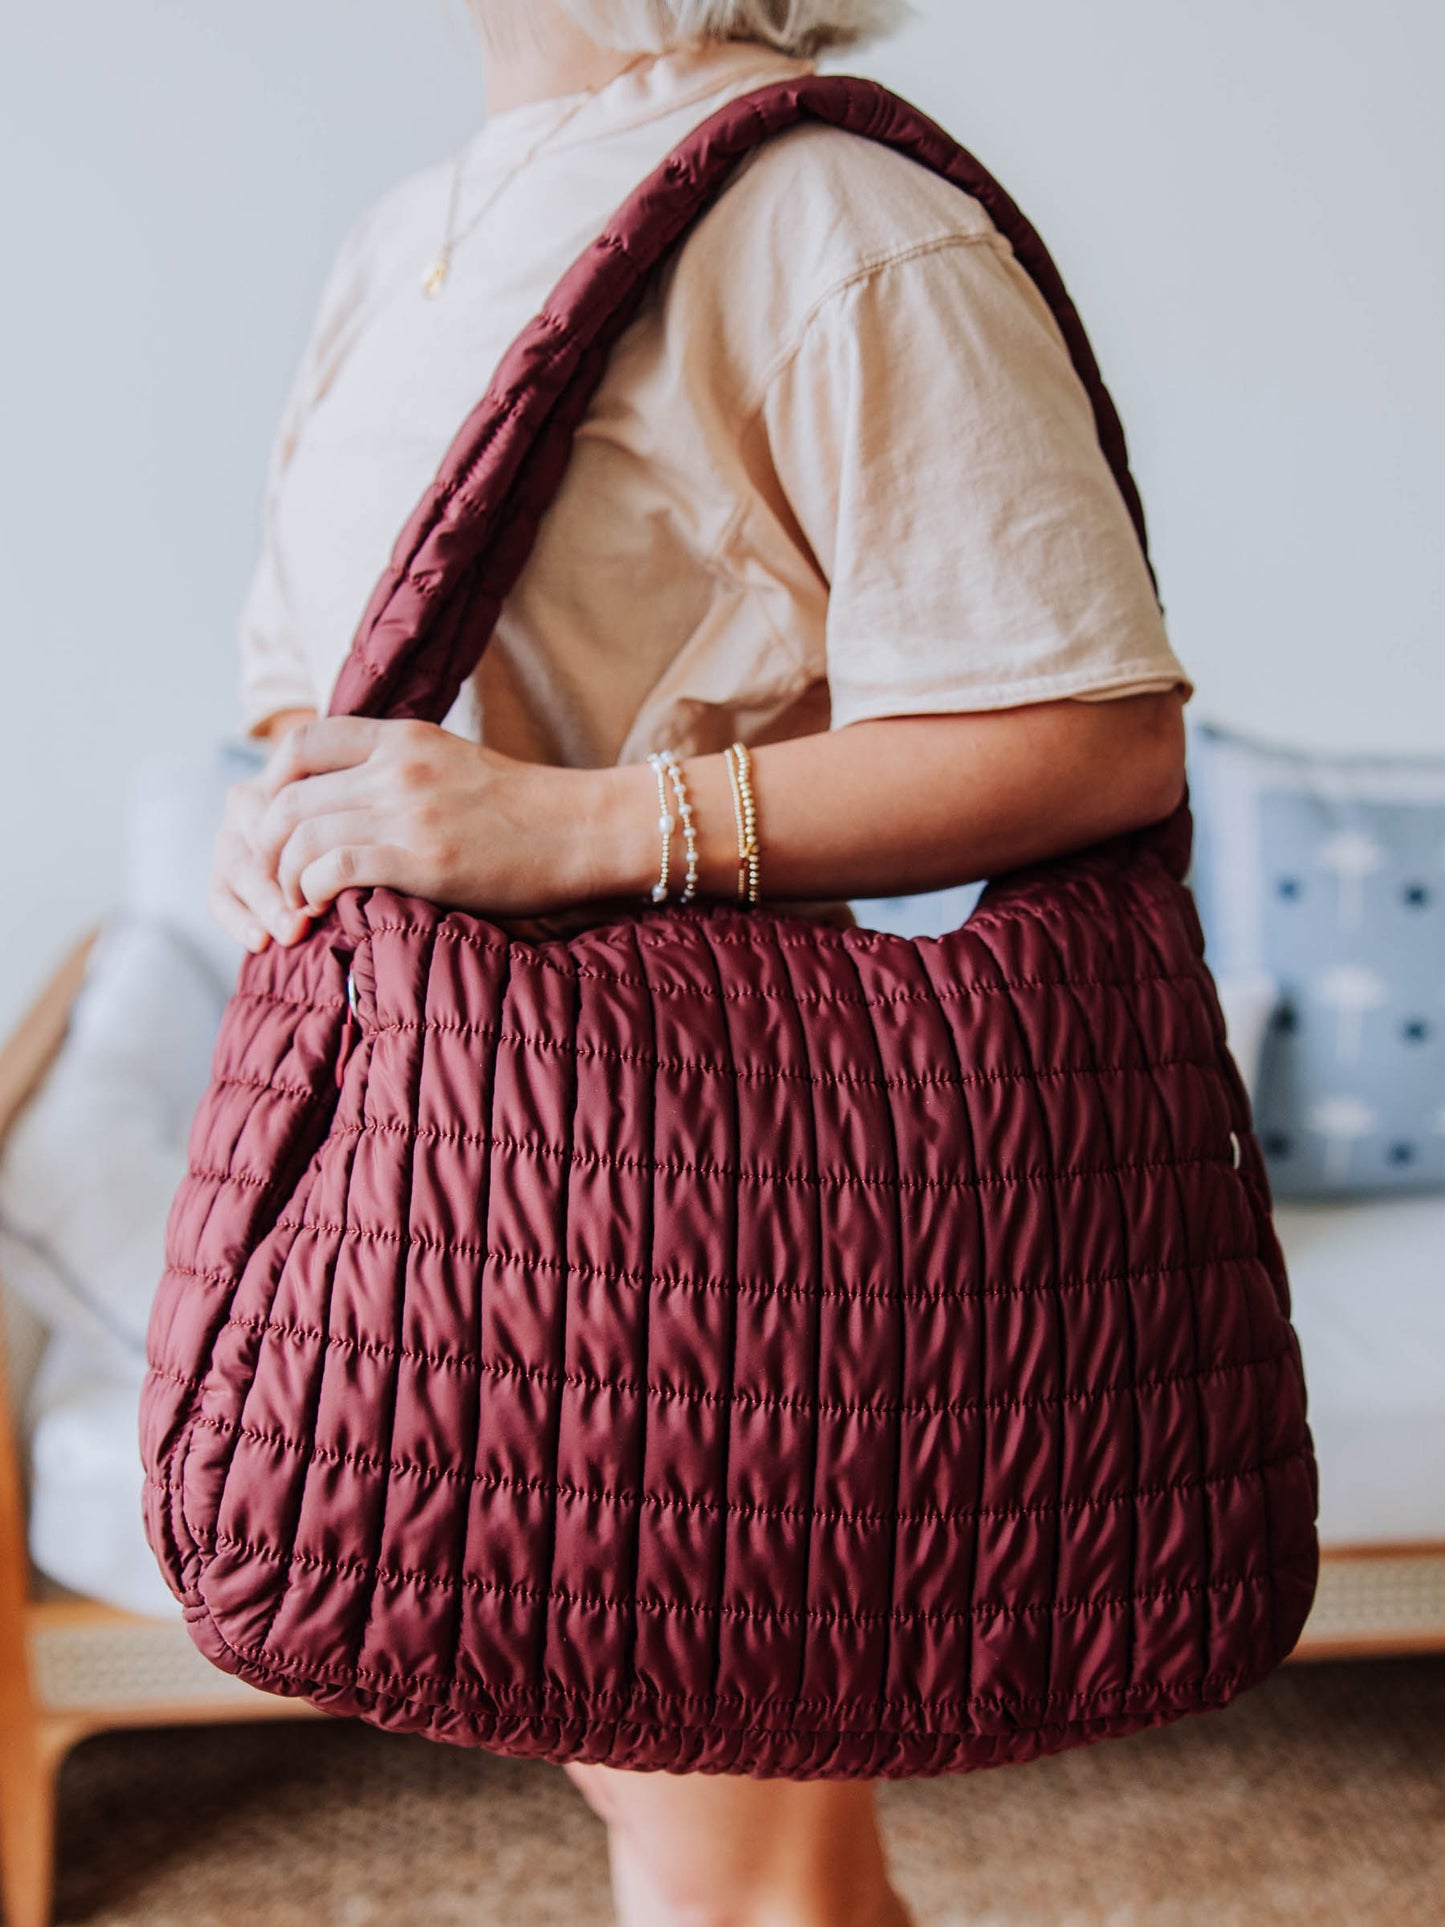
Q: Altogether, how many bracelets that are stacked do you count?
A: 4